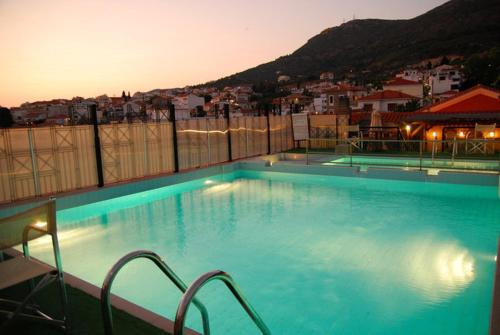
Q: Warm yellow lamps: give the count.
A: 4